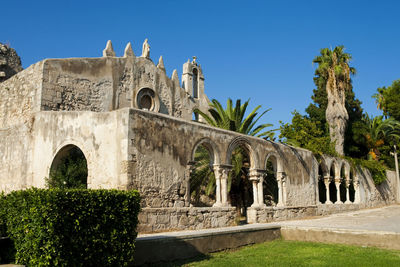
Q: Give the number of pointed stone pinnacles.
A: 4